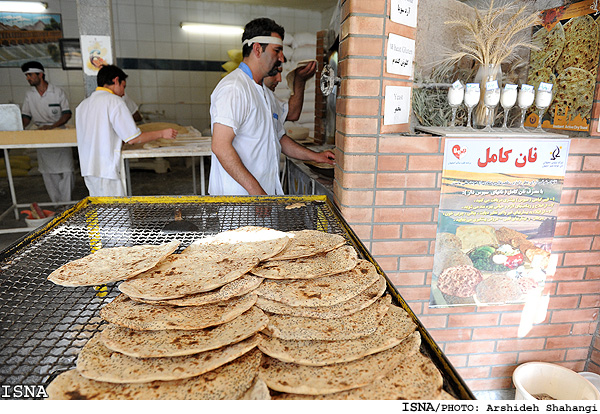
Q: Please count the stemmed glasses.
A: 6